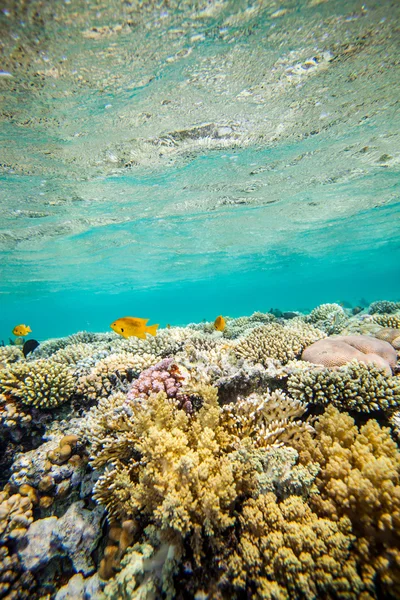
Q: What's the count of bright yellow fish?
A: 3